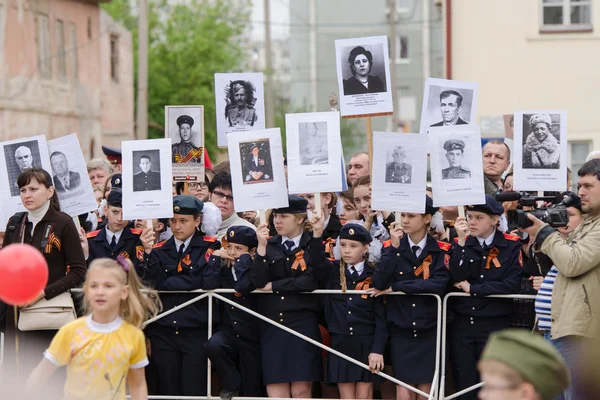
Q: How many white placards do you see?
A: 11